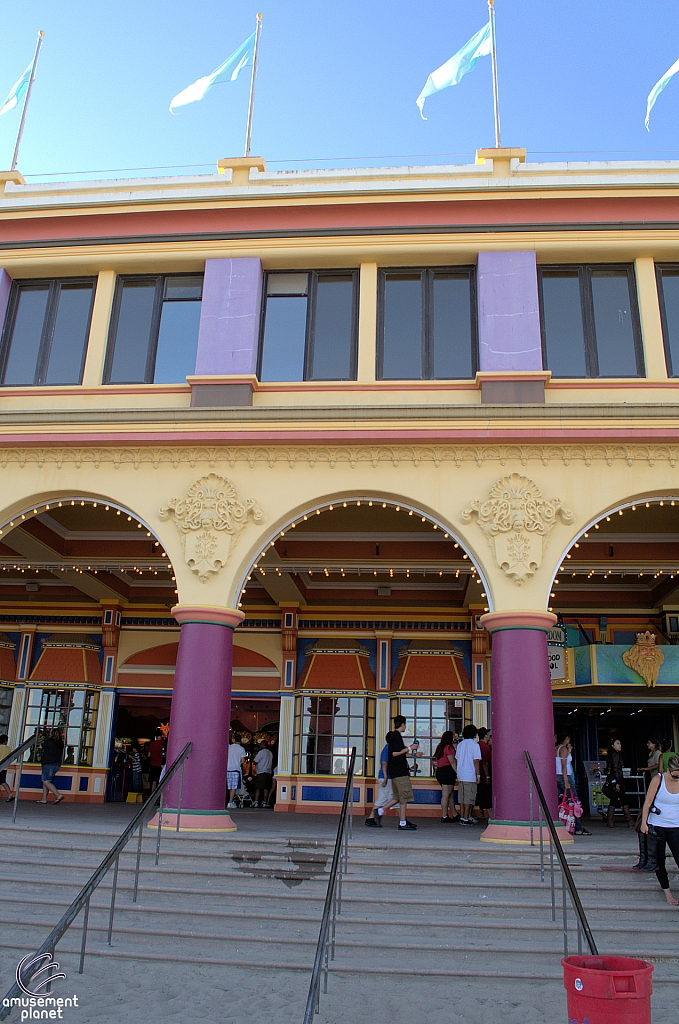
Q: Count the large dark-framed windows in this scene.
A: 6